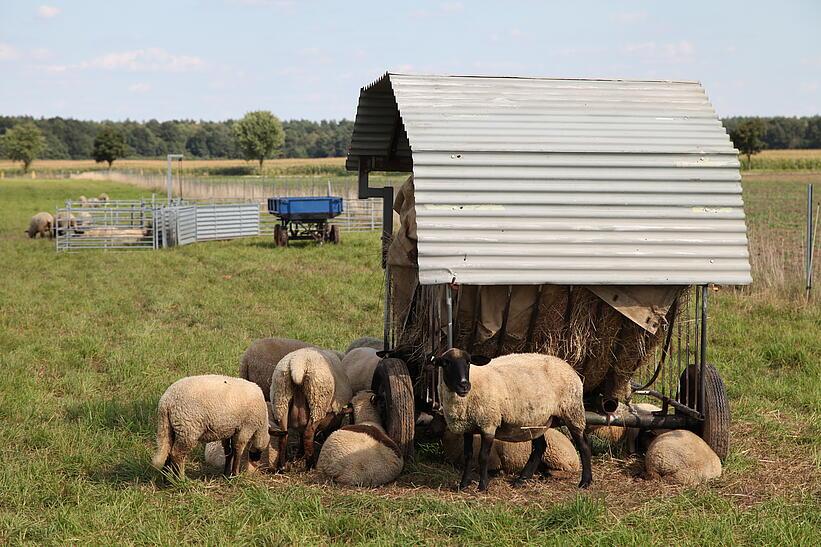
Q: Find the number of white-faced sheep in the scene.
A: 0